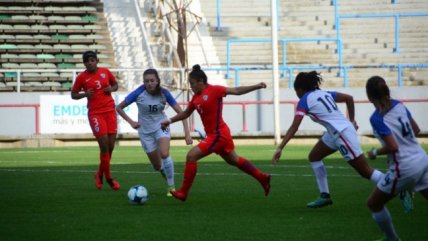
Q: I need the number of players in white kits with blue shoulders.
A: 3